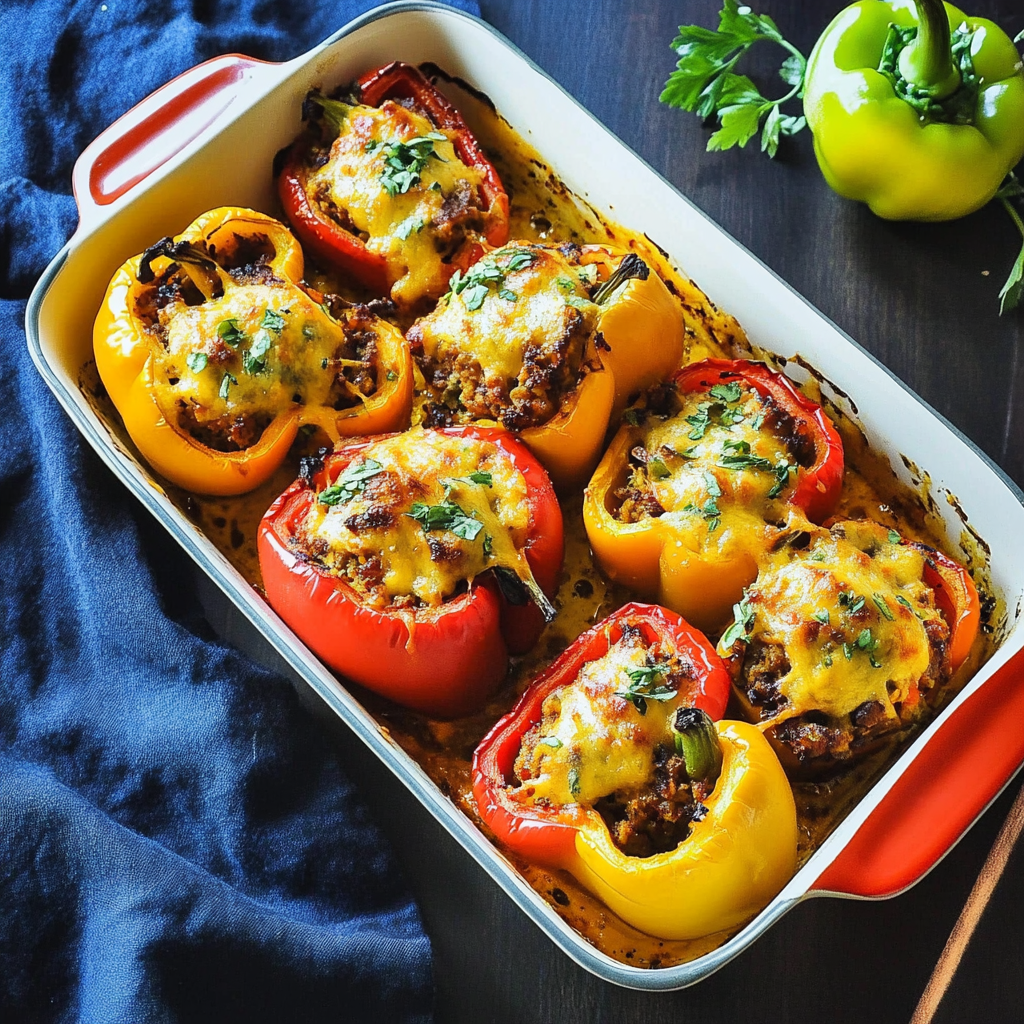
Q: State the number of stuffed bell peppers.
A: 7